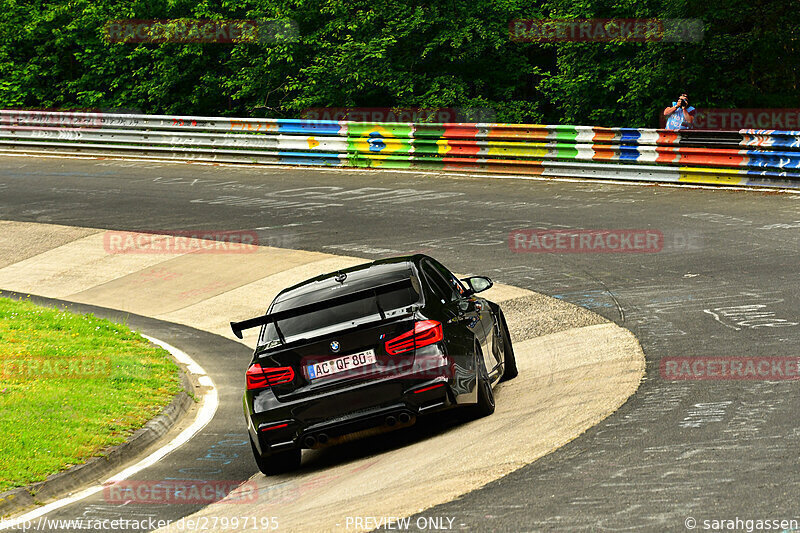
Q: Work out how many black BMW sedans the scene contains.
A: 1